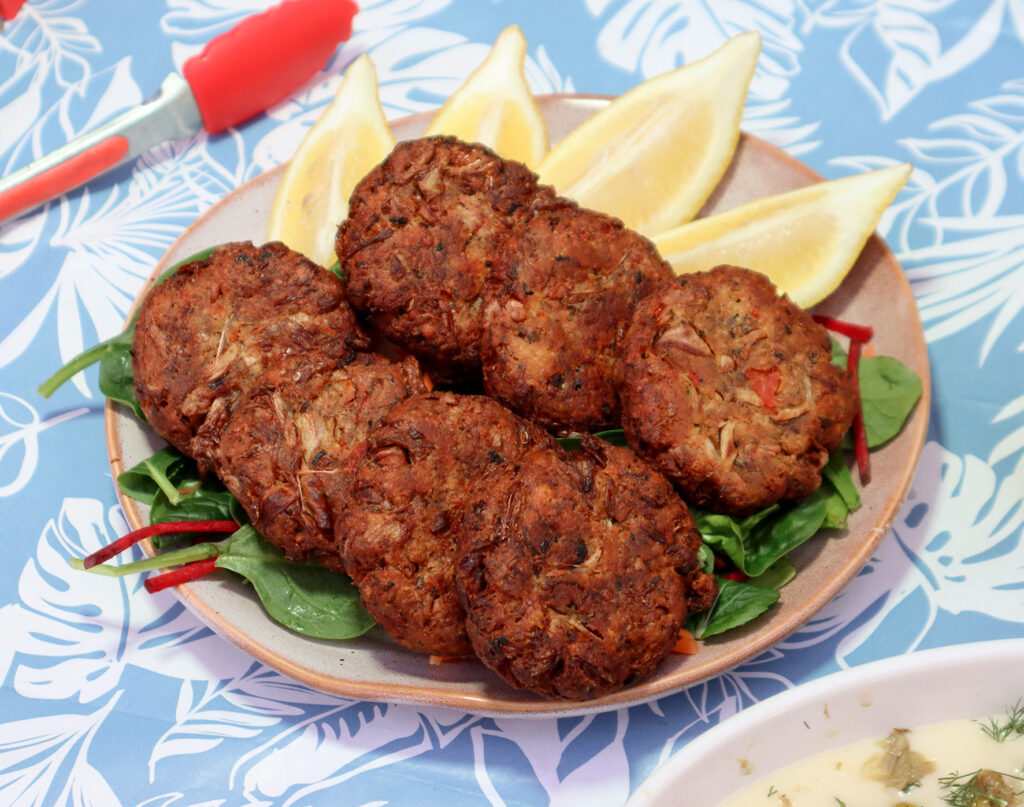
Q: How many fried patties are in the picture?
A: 7